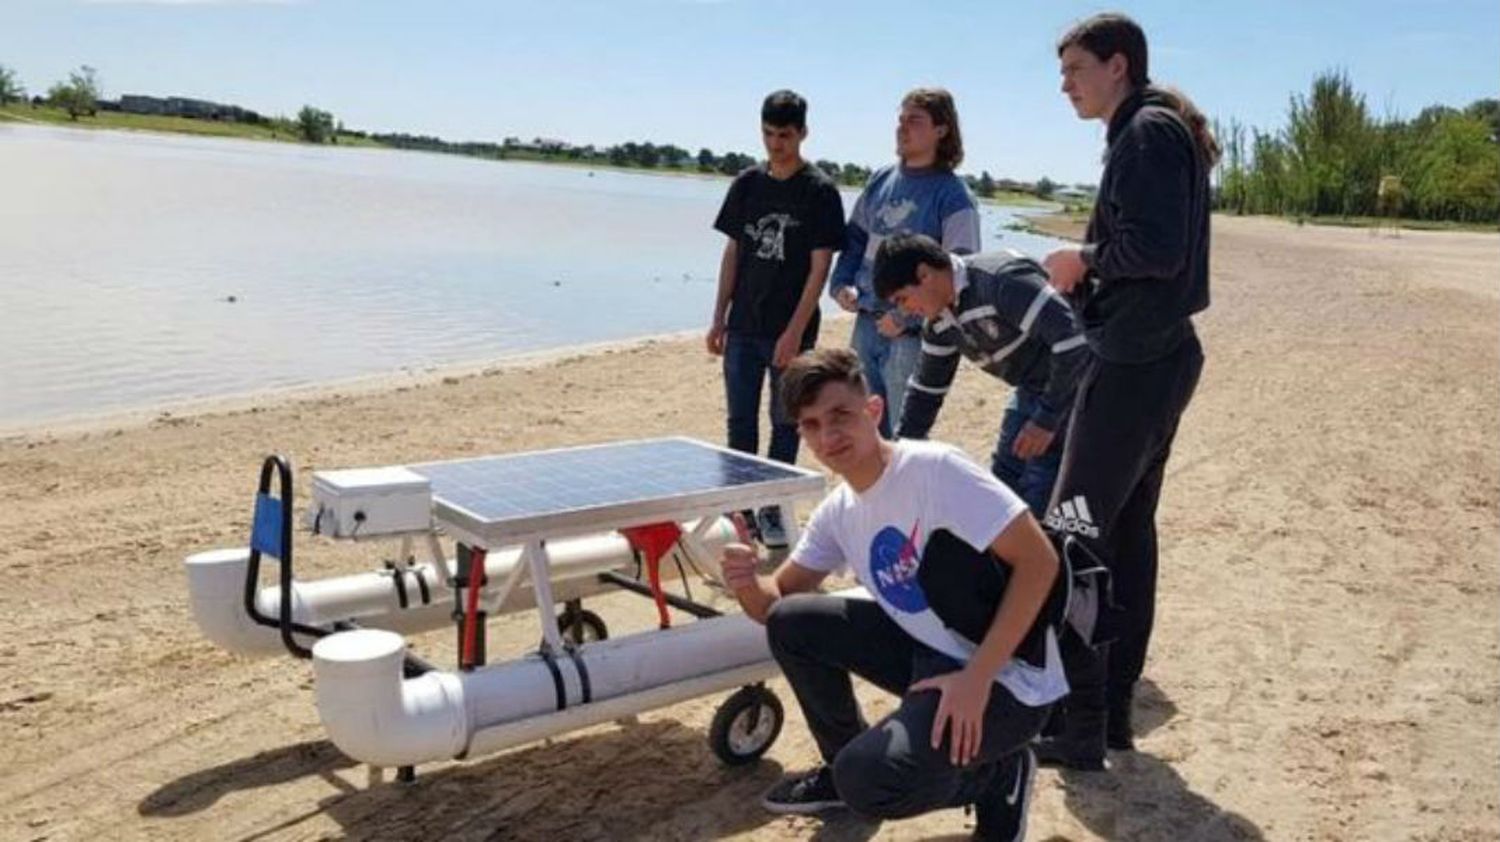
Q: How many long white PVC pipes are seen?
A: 2